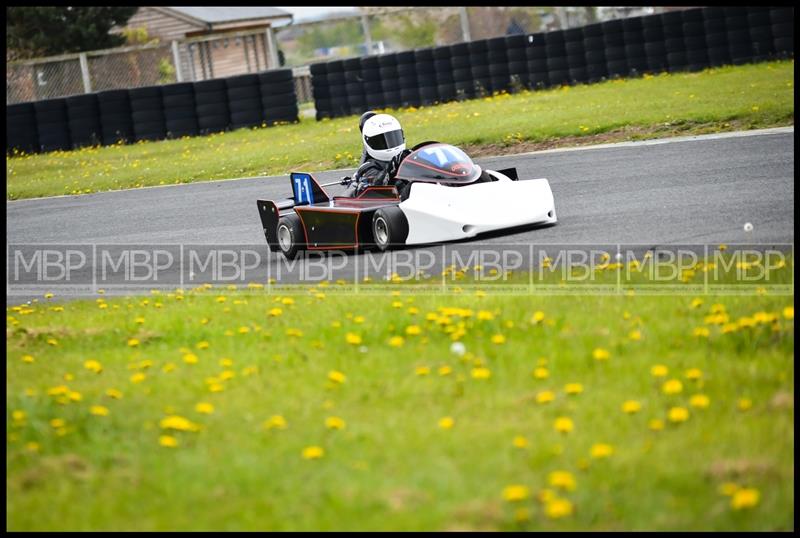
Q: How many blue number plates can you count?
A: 2